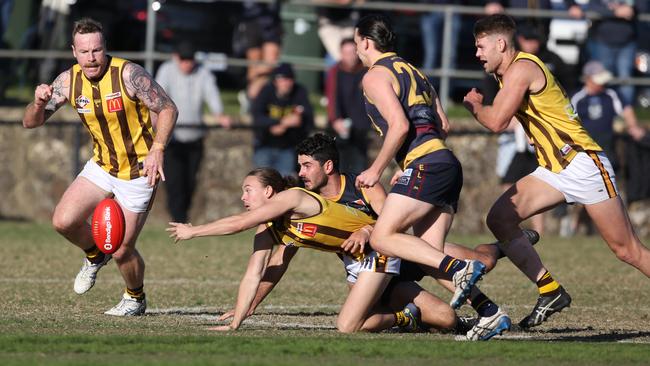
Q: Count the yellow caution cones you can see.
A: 0